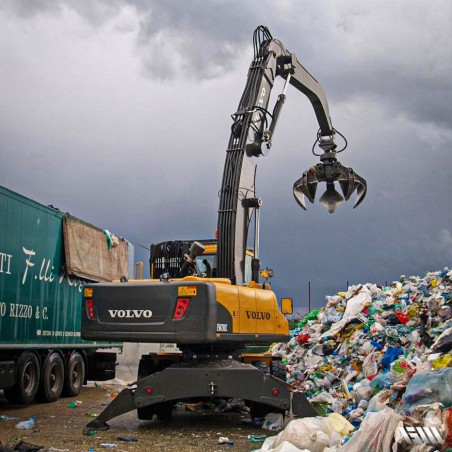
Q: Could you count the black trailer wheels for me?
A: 3